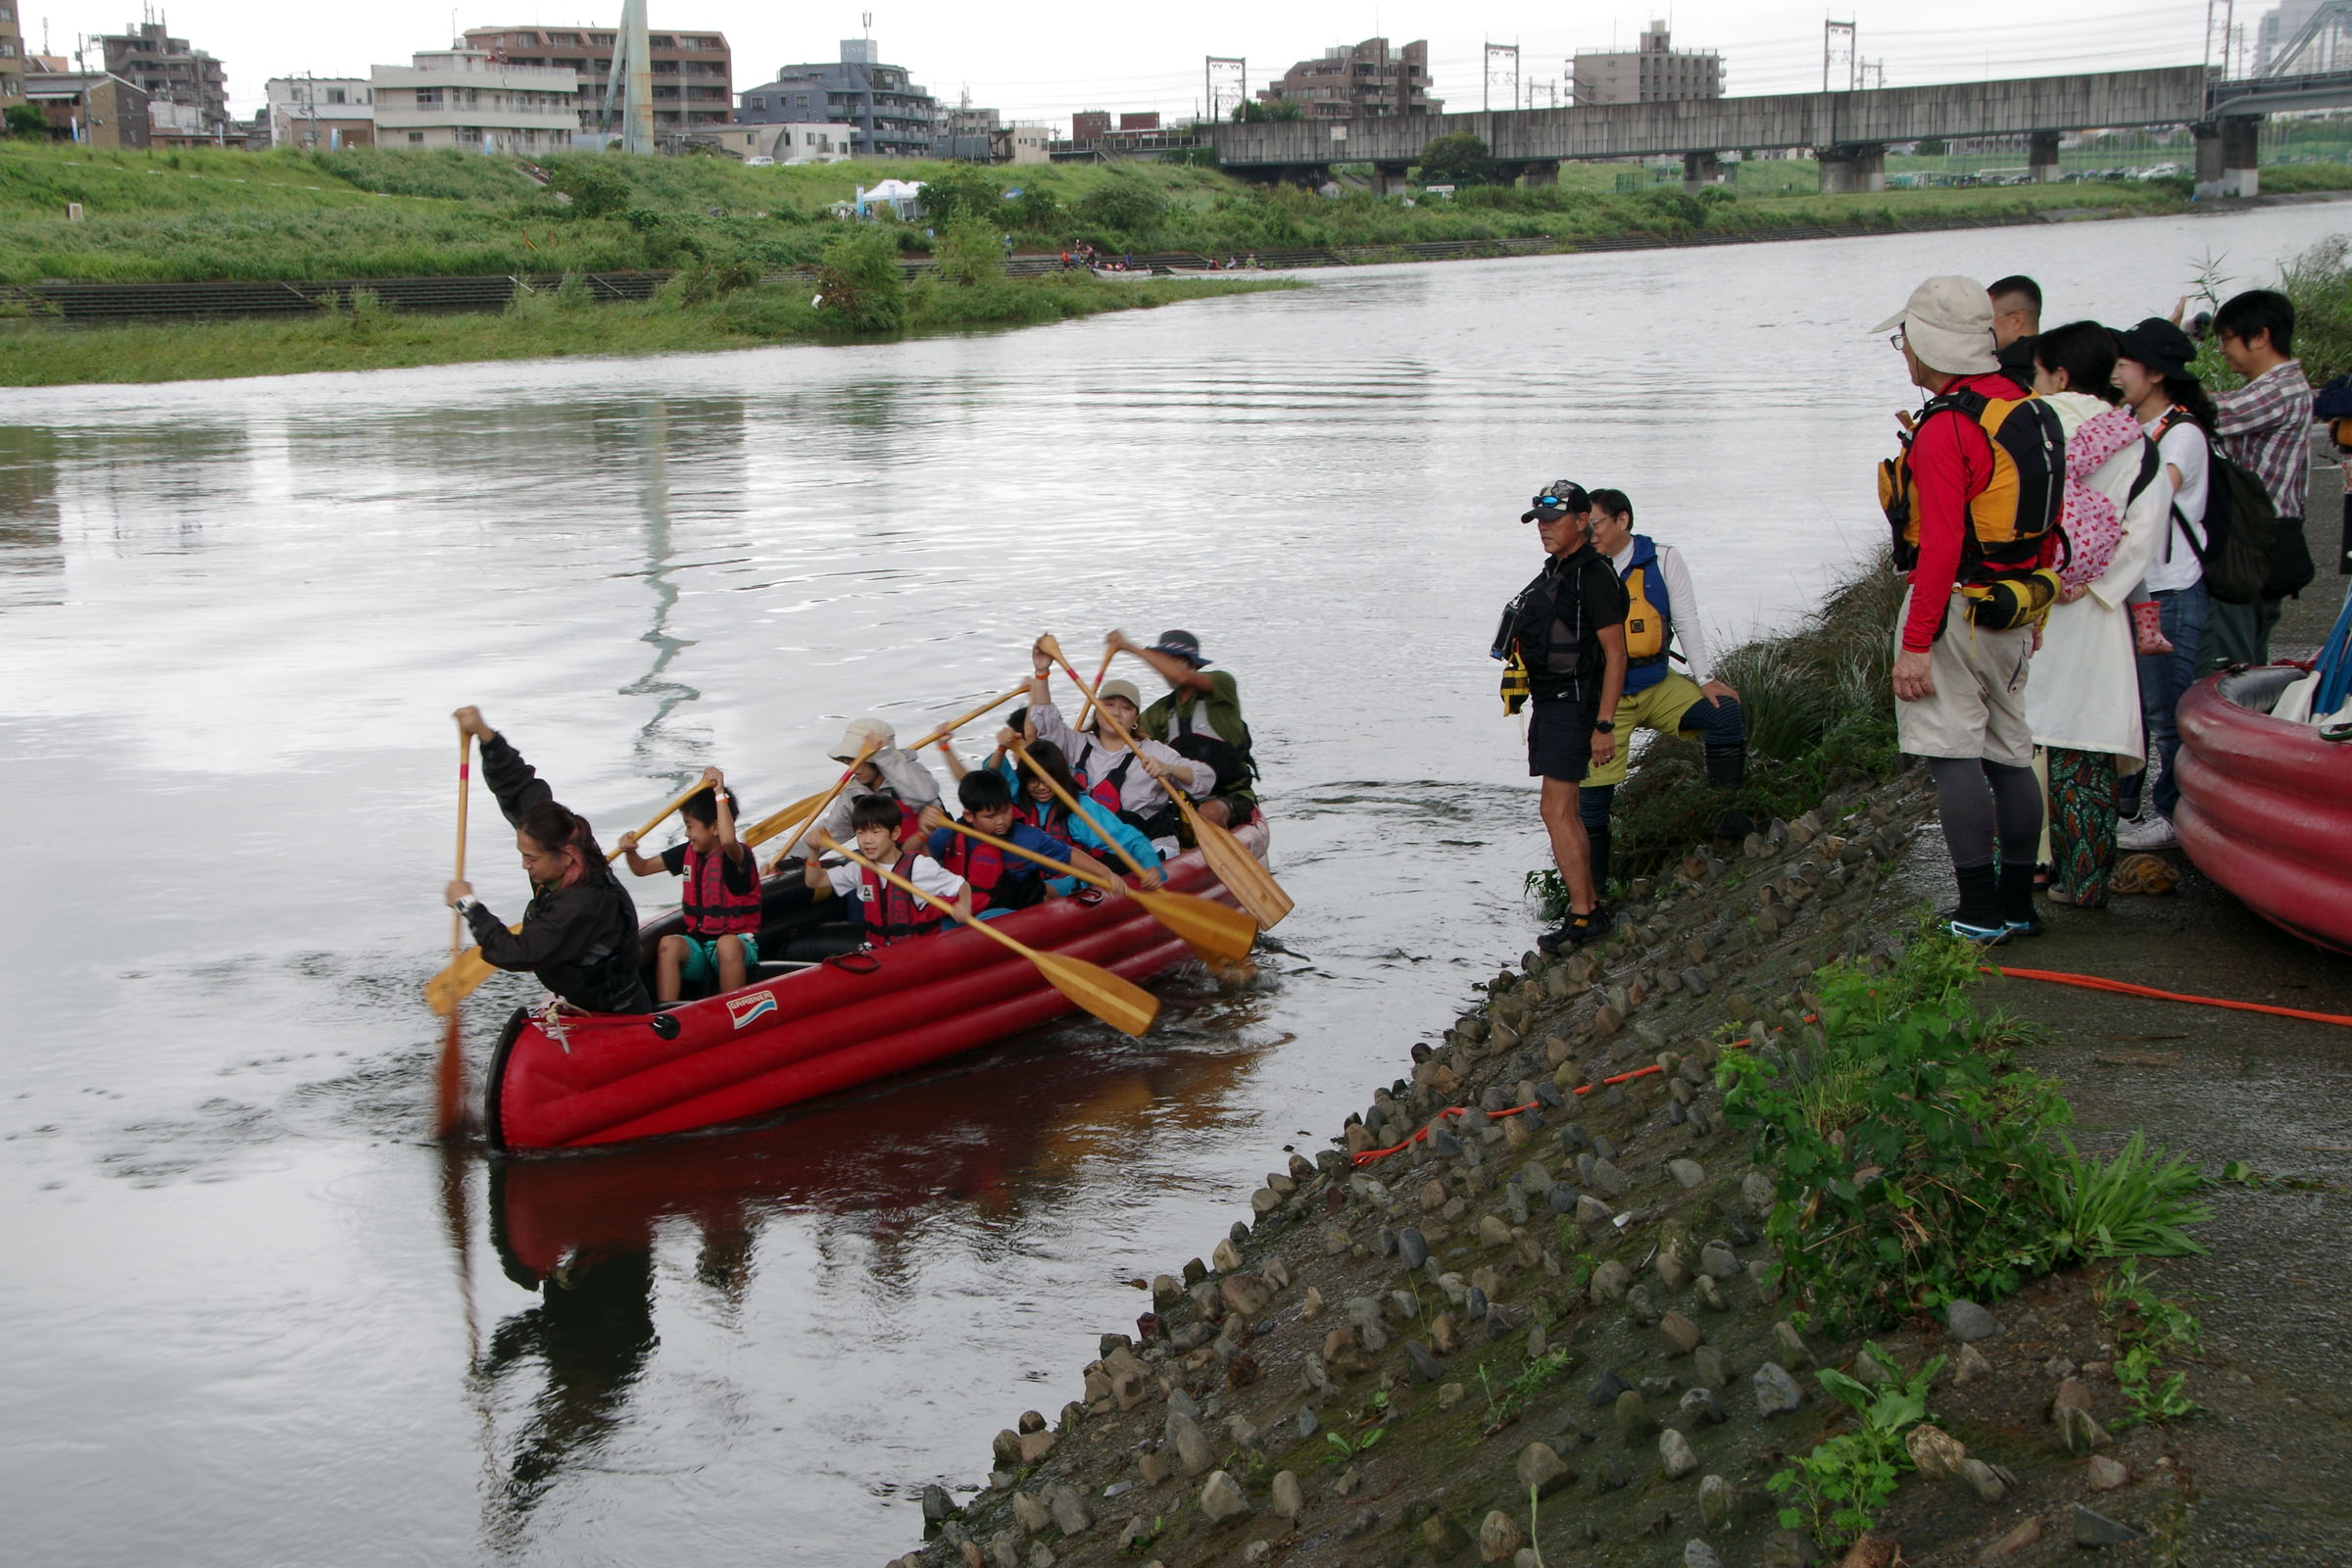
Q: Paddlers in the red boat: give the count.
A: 9